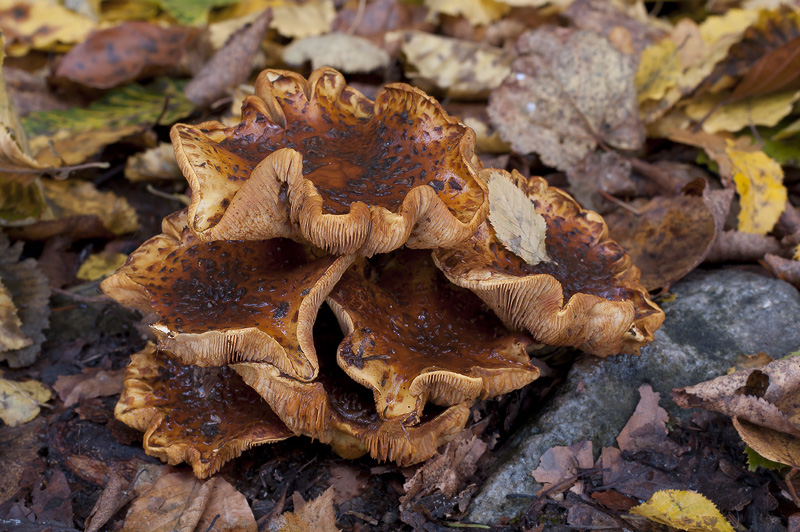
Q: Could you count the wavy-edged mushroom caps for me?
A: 6